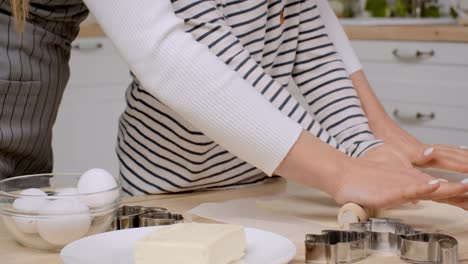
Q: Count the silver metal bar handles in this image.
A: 3